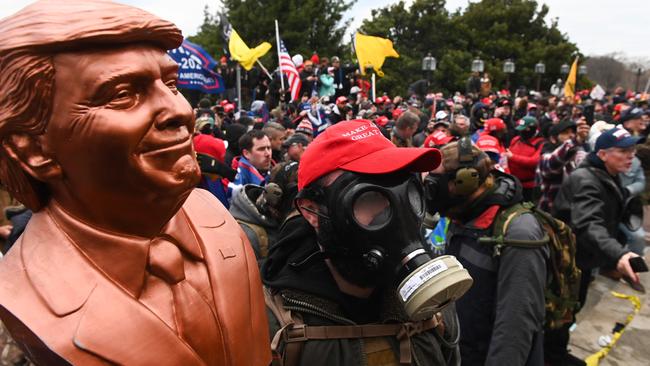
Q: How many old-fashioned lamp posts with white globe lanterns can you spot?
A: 6